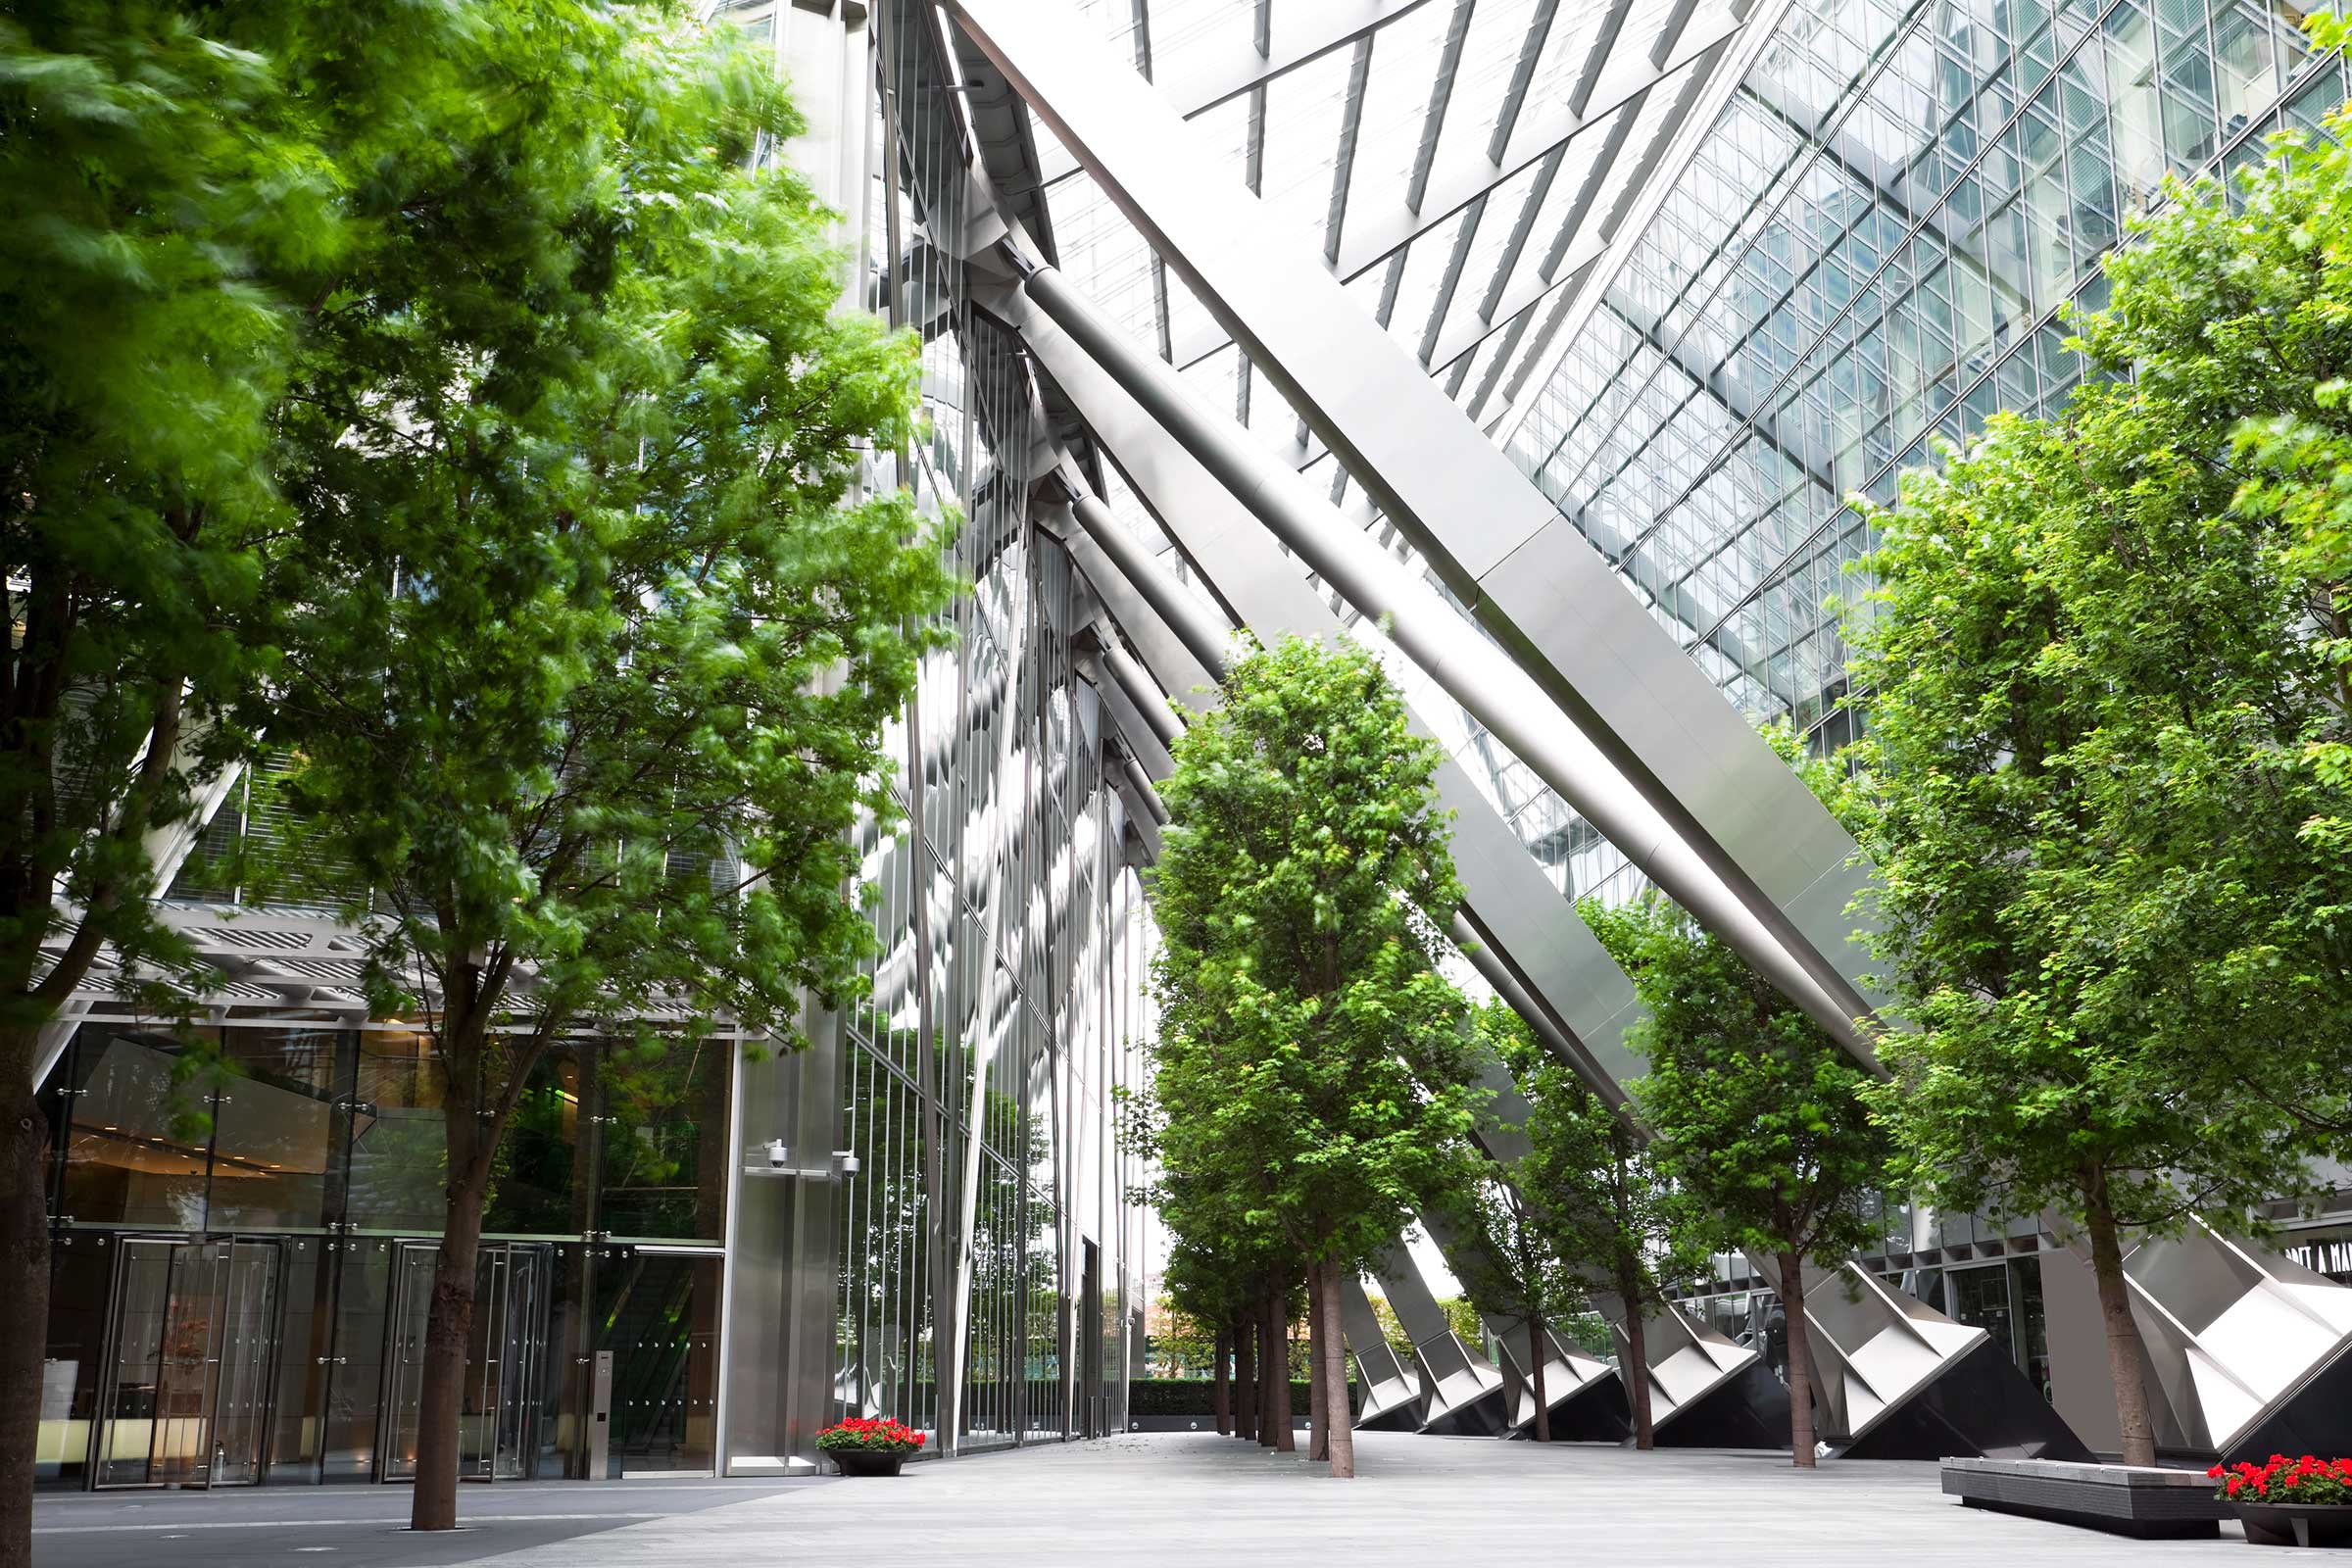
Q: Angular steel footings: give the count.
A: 6